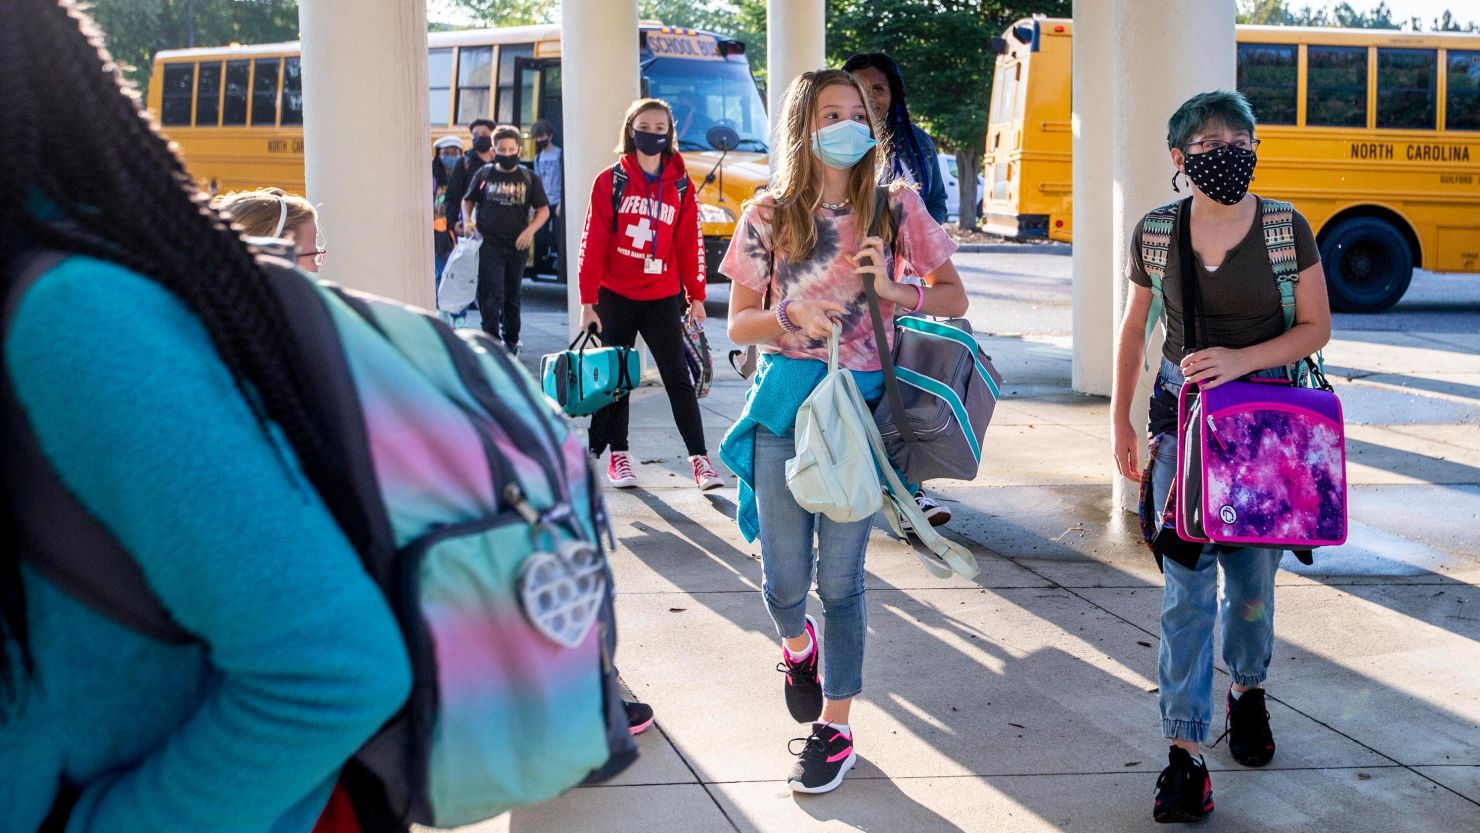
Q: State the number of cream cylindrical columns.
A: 5